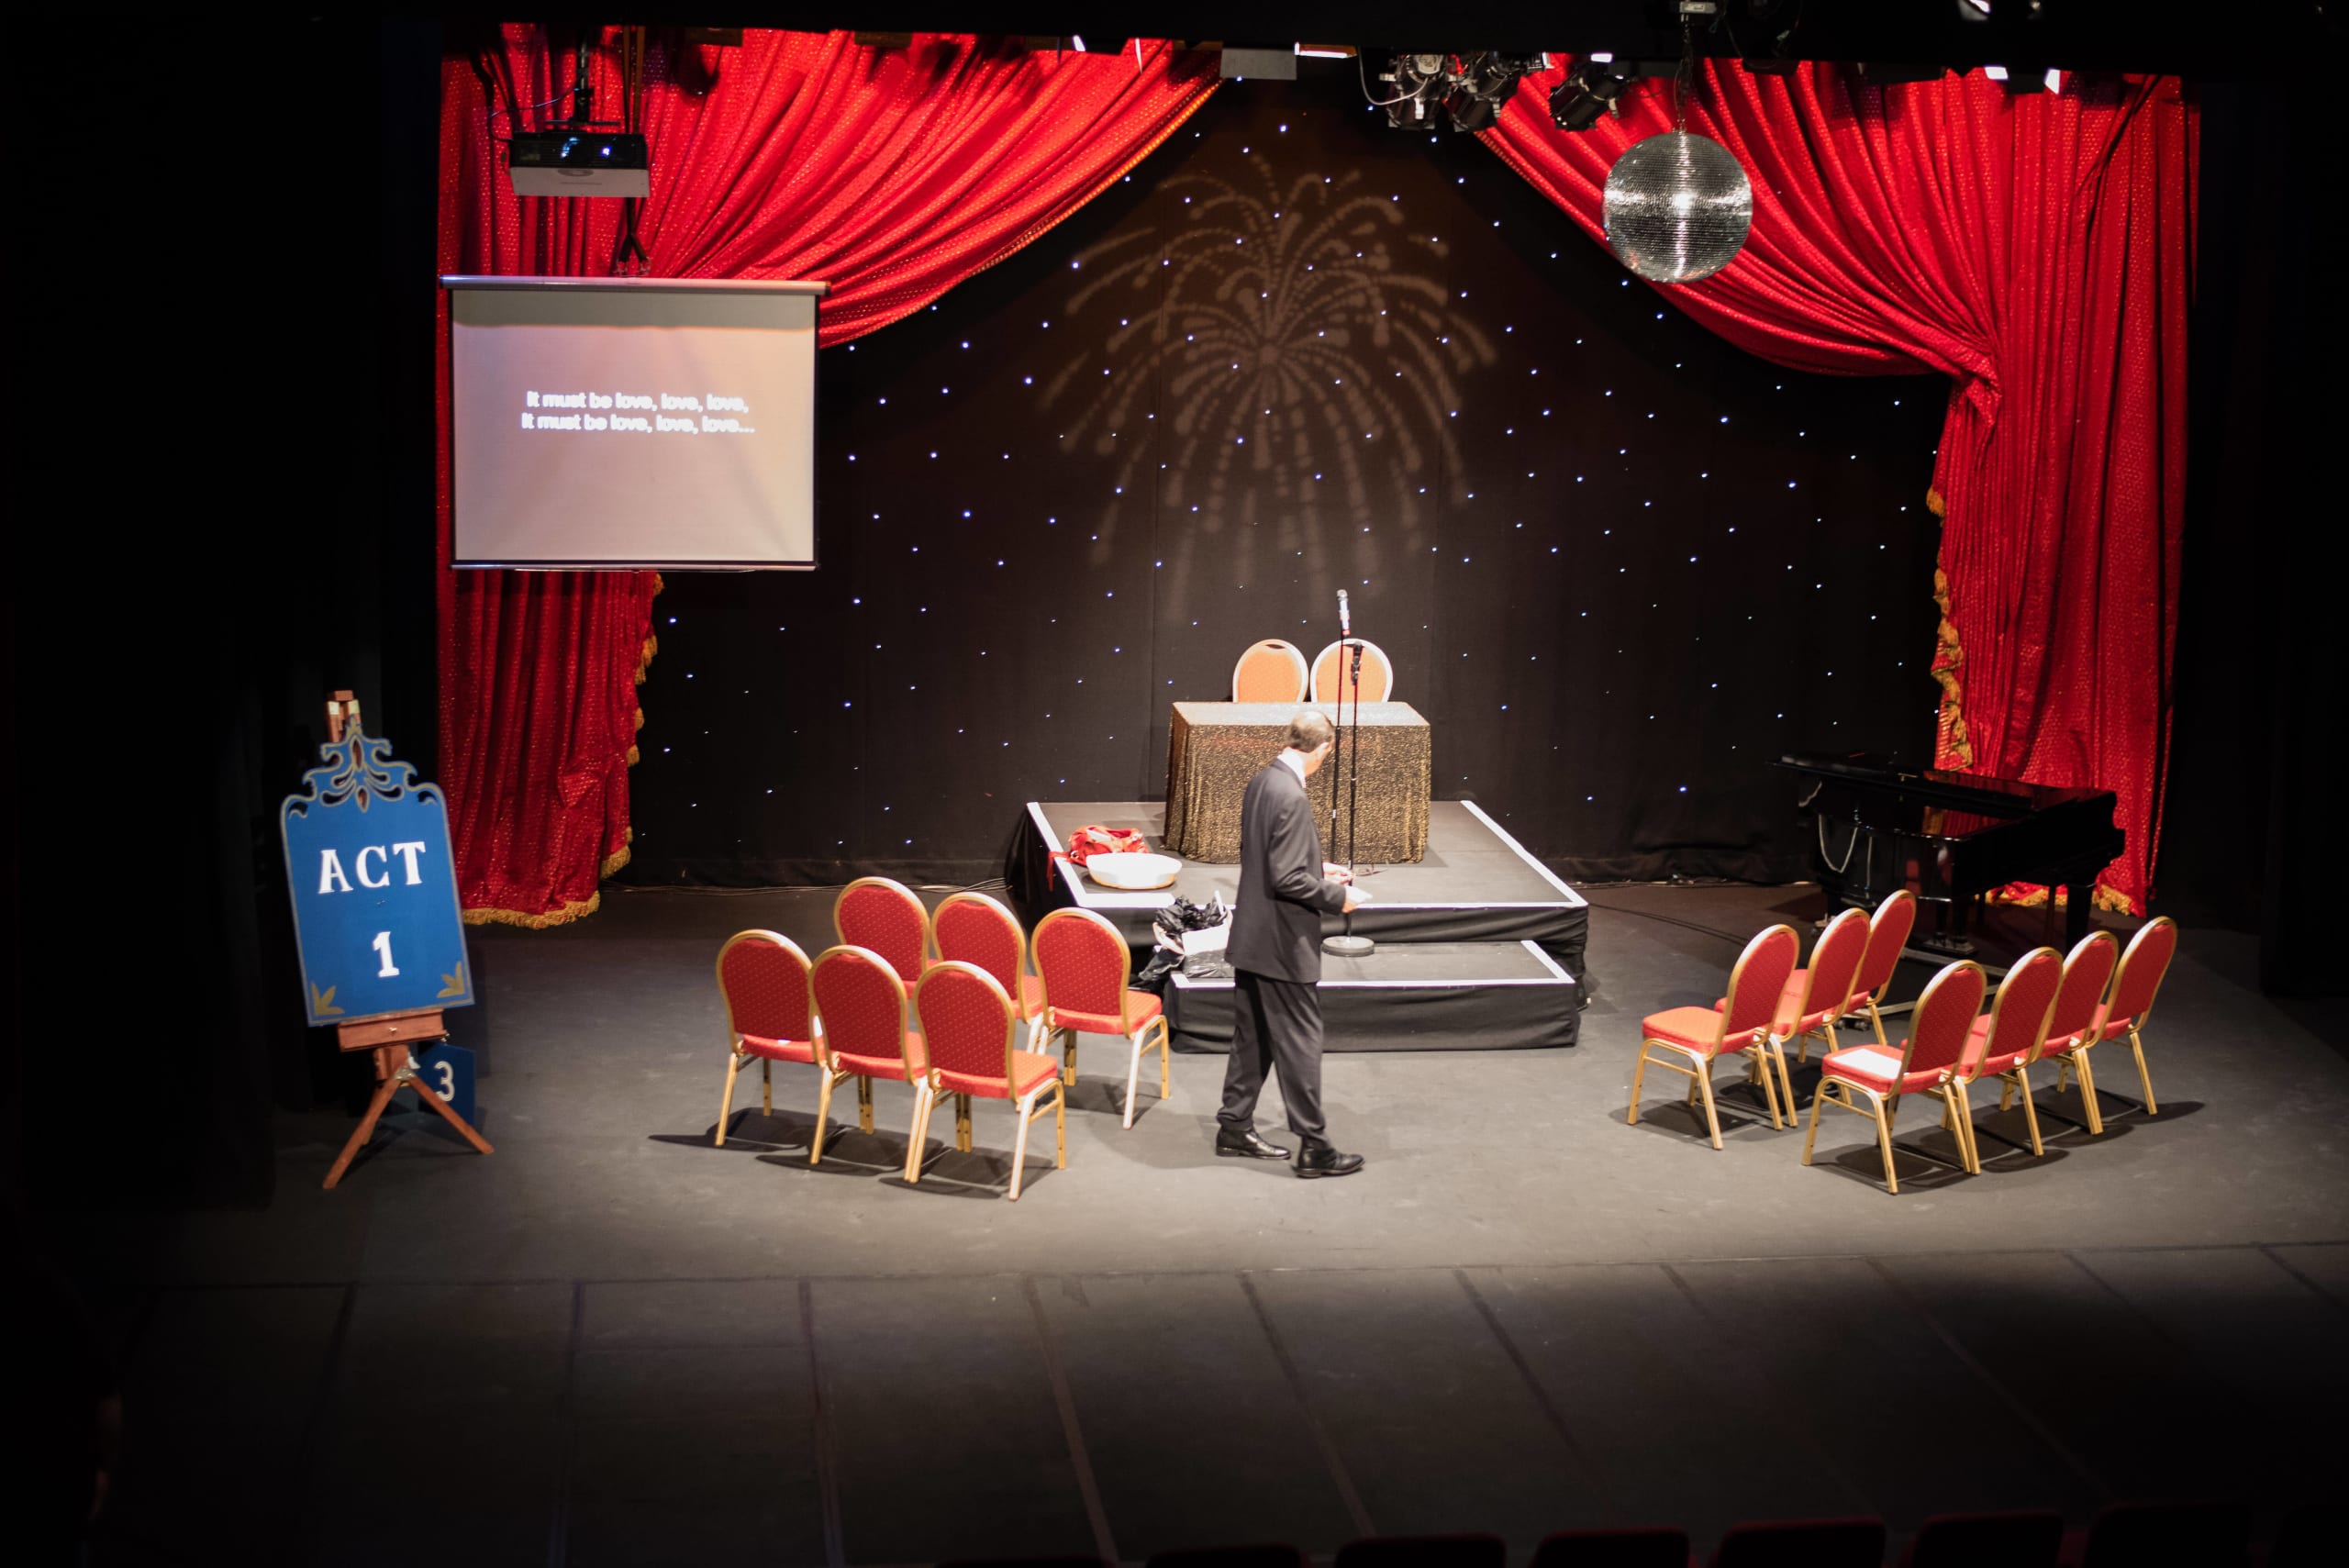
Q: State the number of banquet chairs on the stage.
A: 15